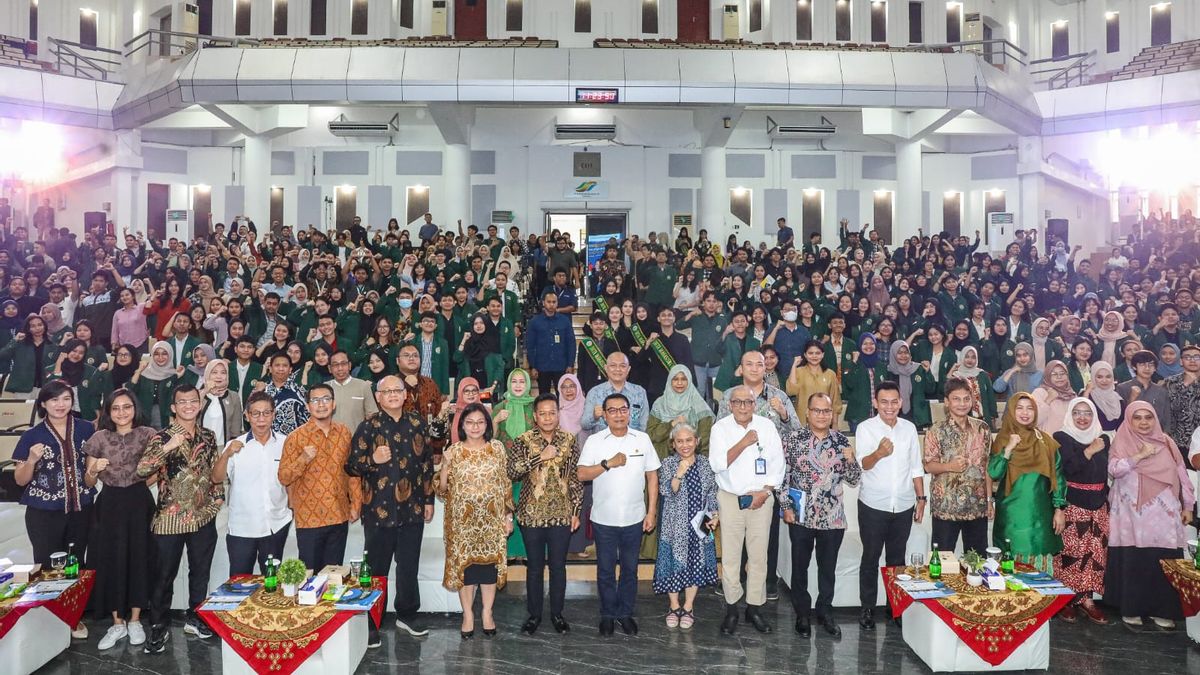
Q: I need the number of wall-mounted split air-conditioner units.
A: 3